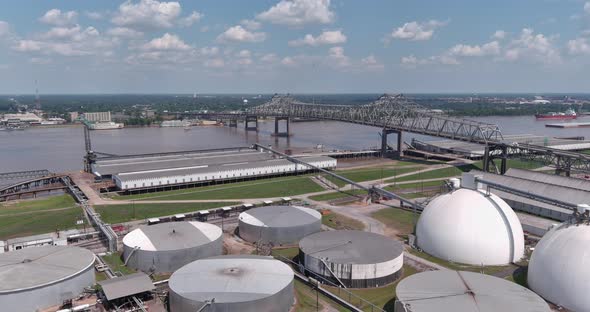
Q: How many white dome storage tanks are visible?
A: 2